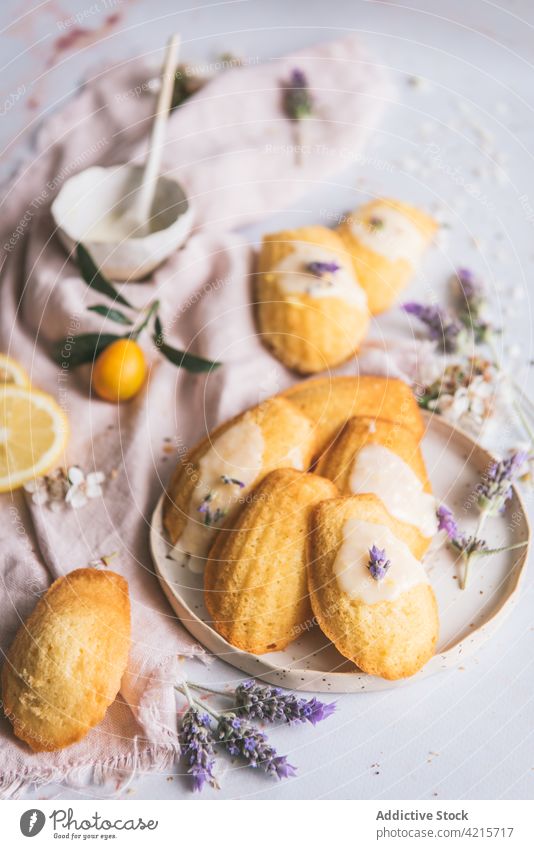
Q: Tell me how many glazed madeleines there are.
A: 5